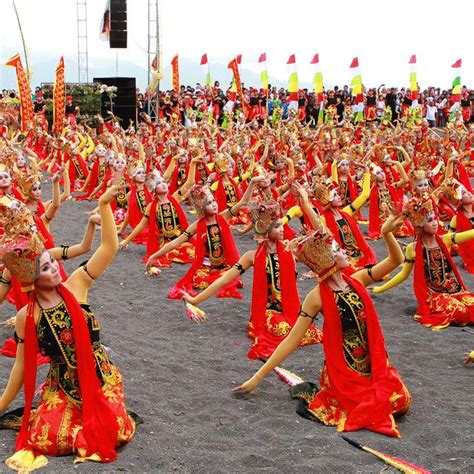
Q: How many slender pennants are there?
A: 13